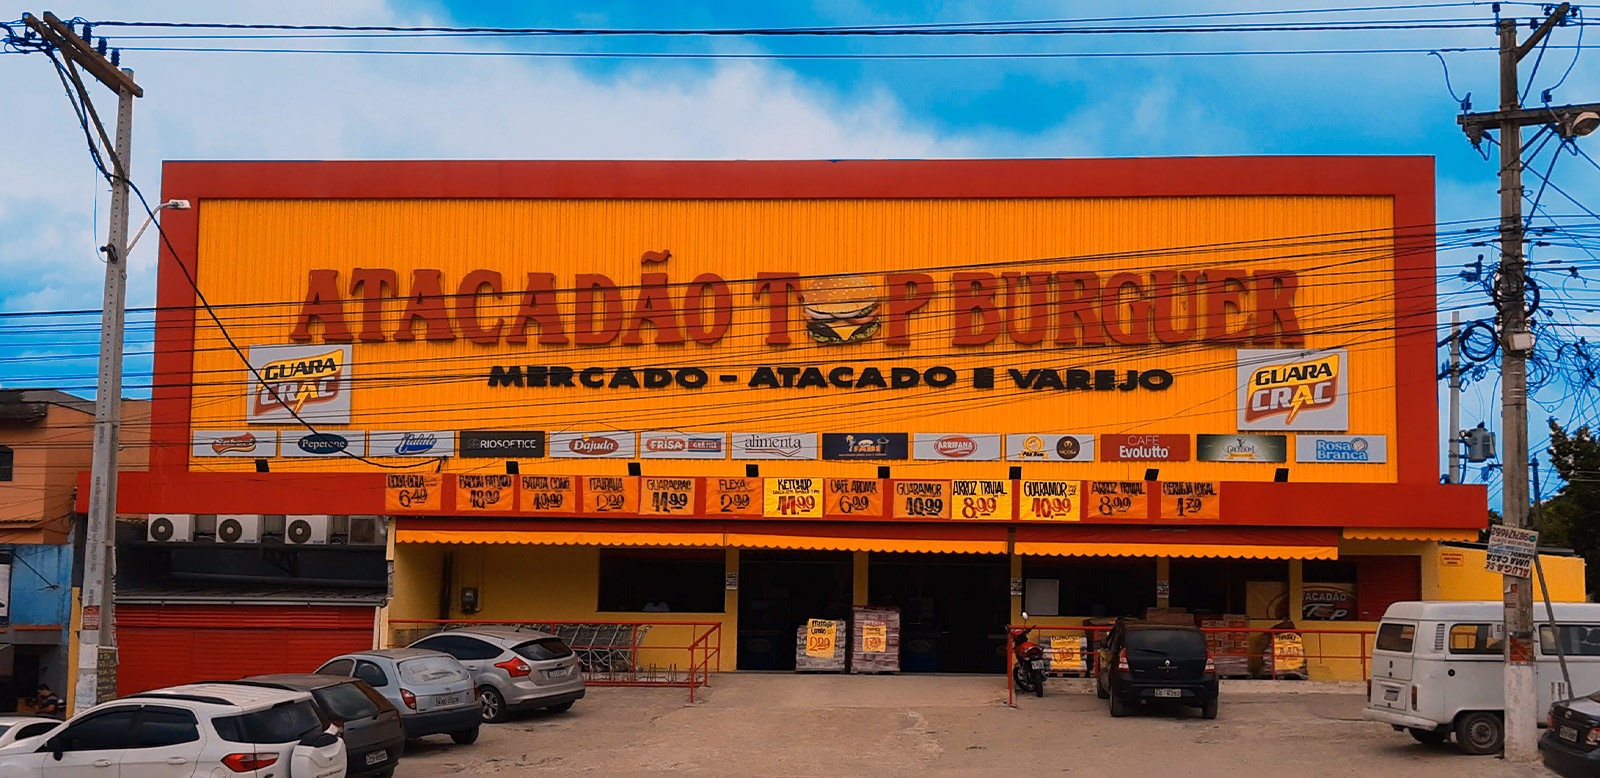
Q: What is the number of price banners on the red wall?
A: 13